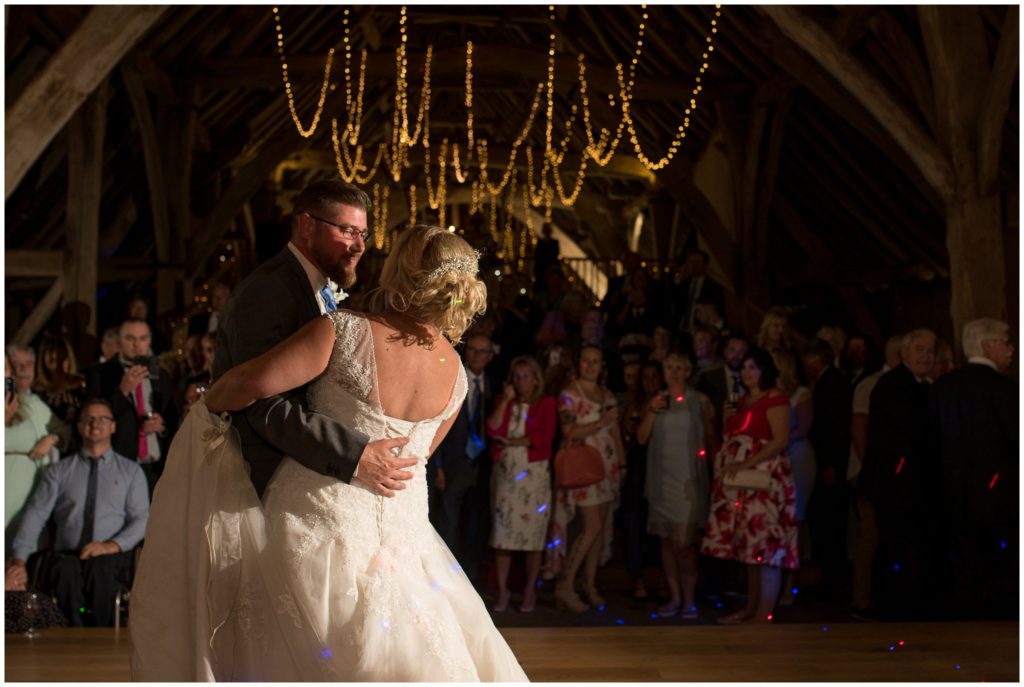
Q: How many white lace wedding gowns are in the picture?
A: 1